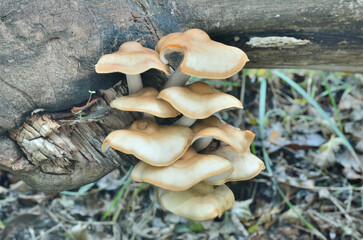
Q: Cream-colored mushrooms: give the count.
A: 9